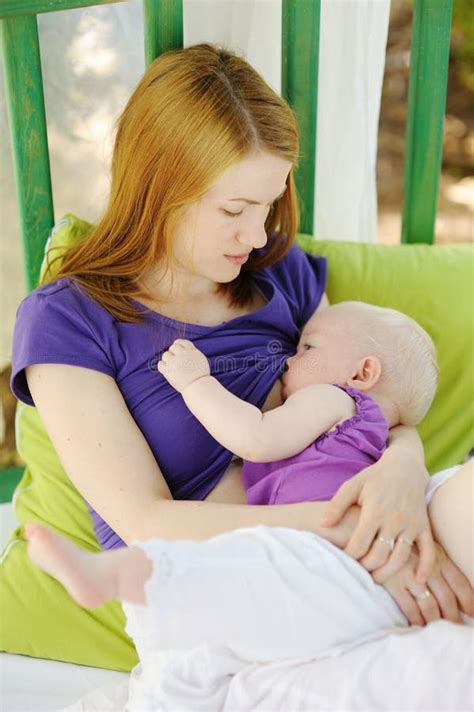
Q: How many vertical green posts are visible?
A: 4